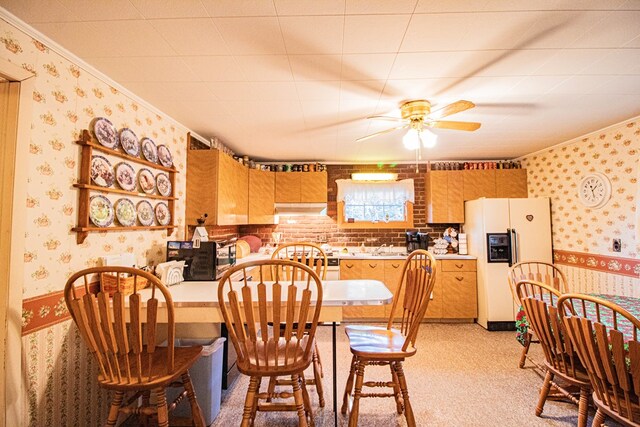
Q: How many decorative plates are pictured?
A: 12